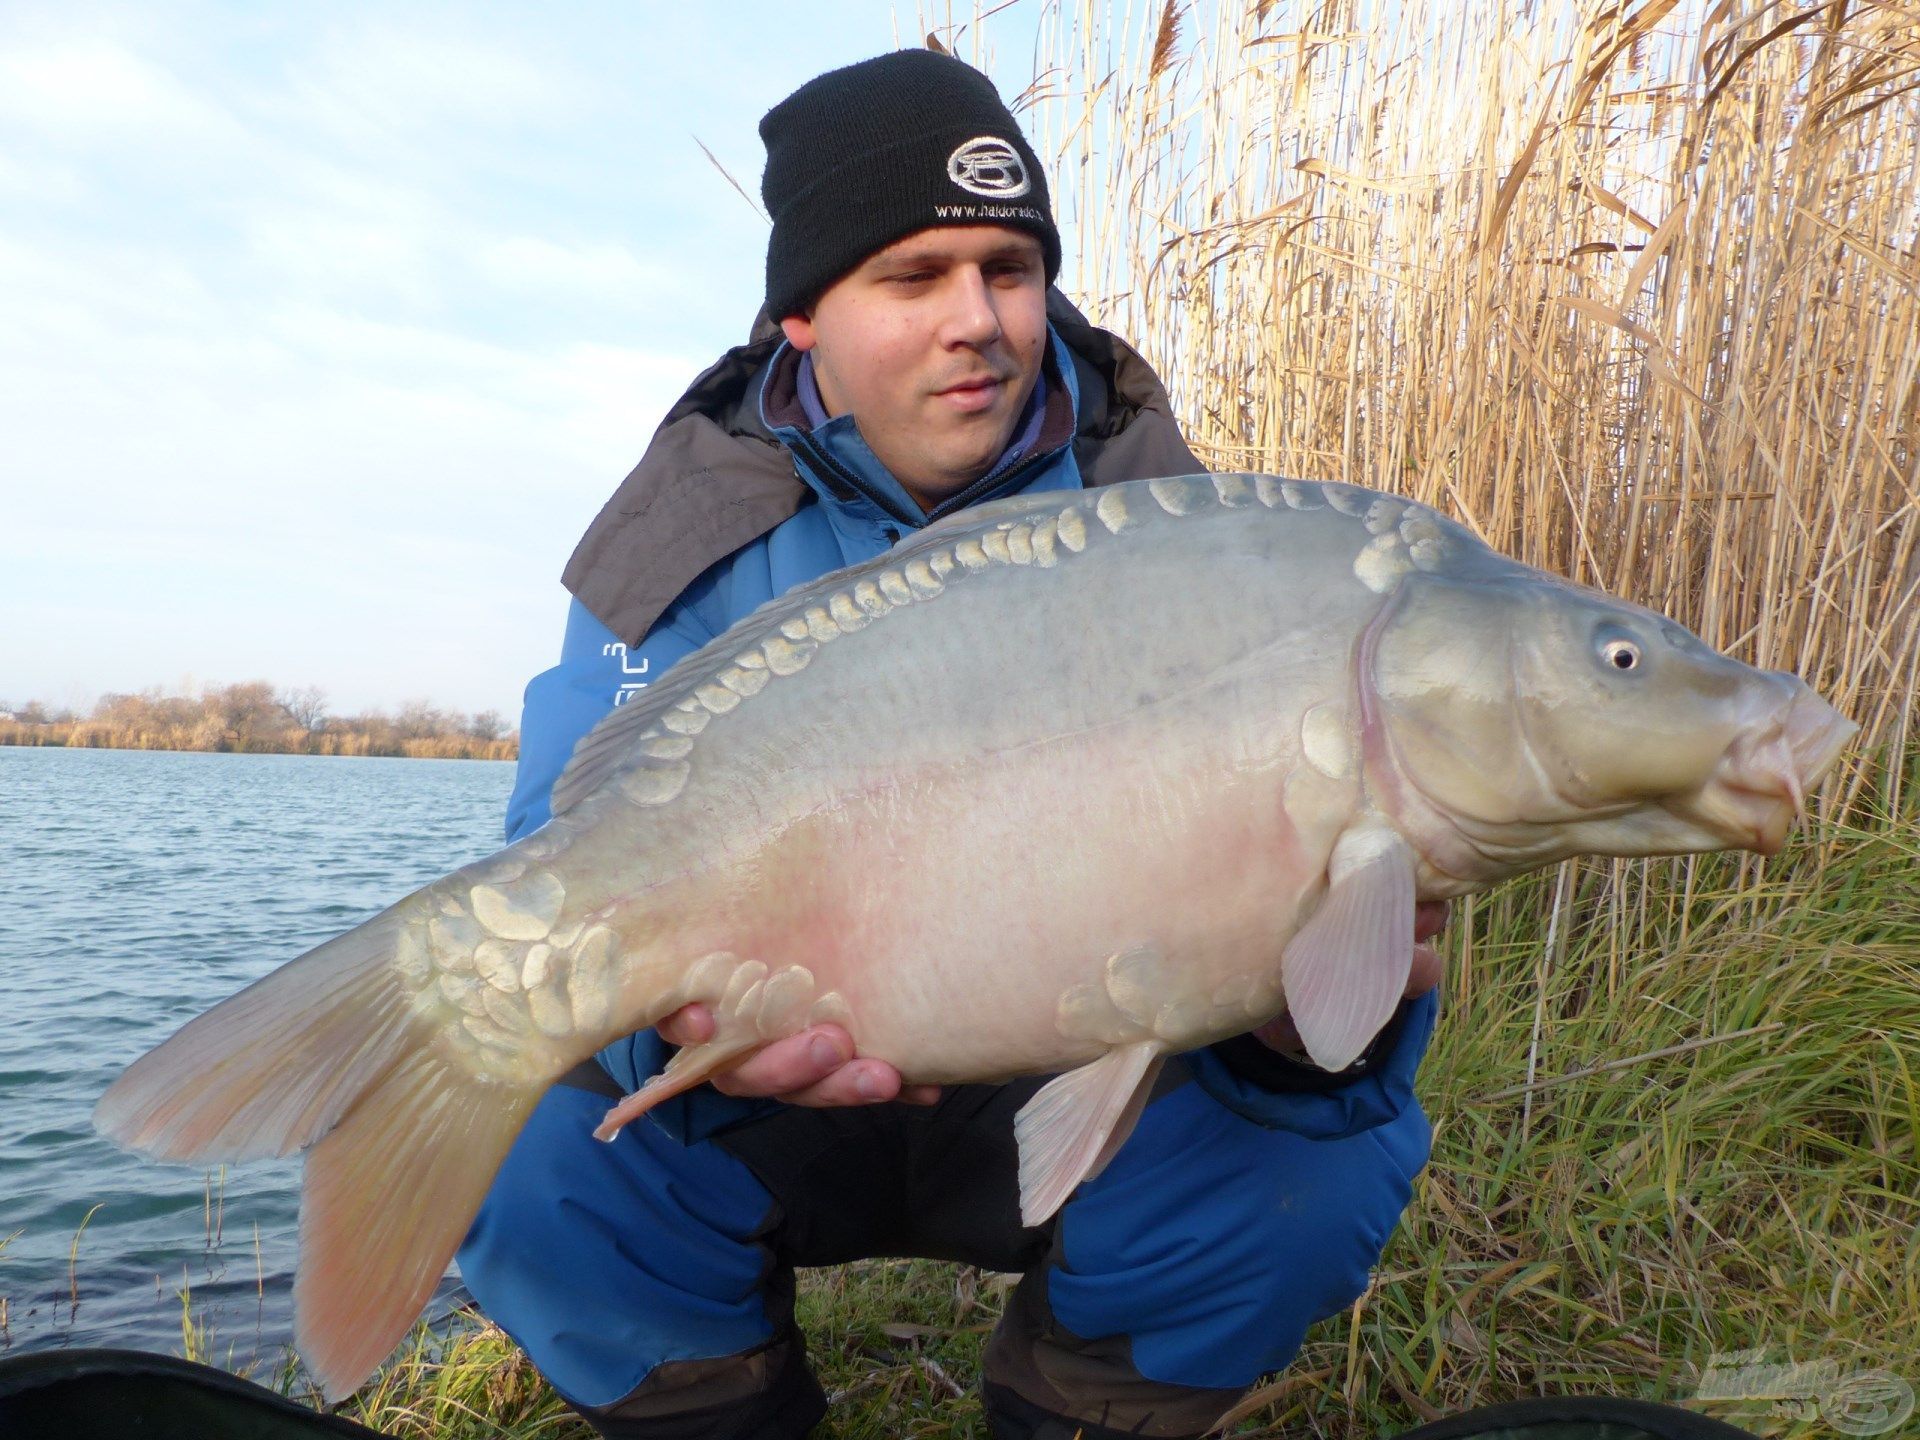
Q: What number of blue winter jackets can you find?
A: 1